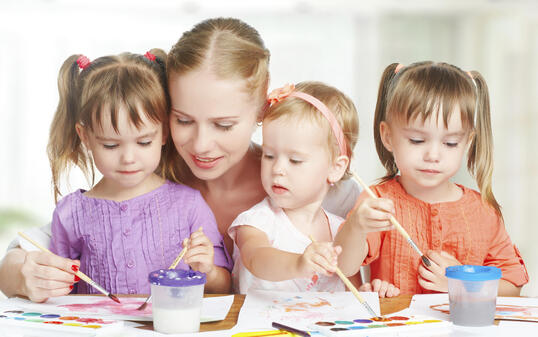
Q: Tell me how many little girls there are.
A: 3